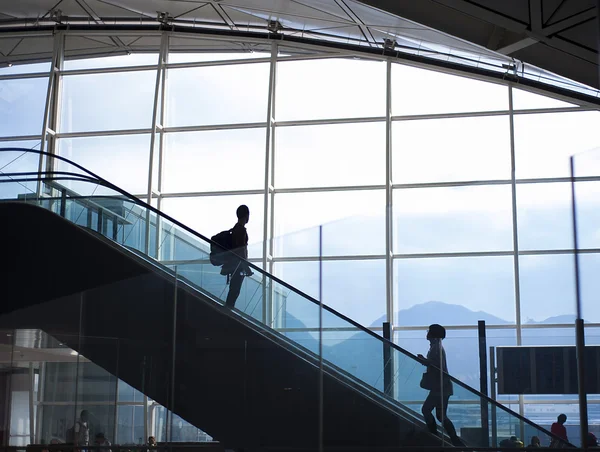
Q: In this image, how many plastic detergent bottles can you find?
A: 0